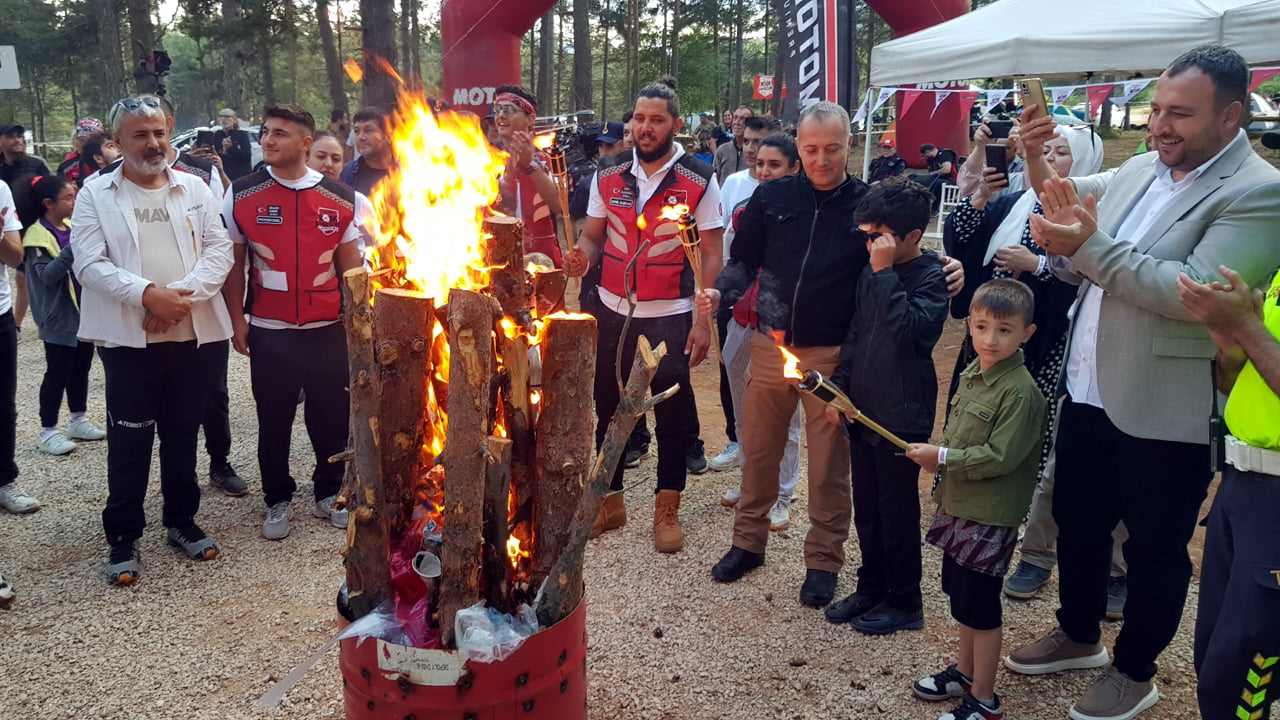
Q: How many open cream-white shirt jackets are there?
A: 1